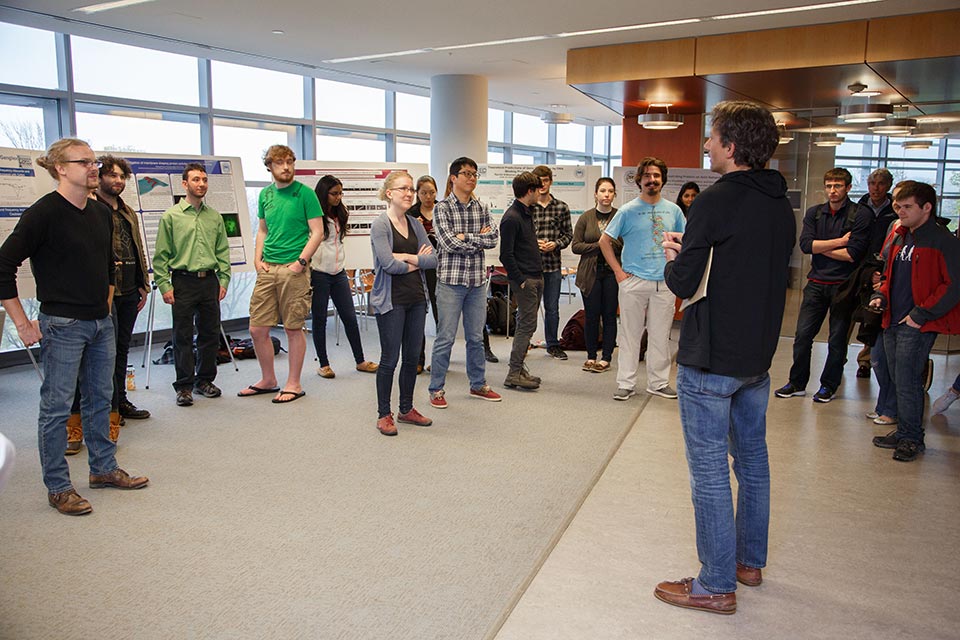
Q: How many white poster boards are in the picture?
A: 5